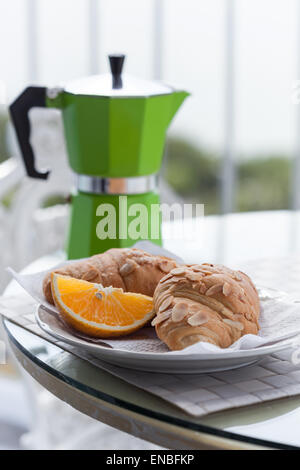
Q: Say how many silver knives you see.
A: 0